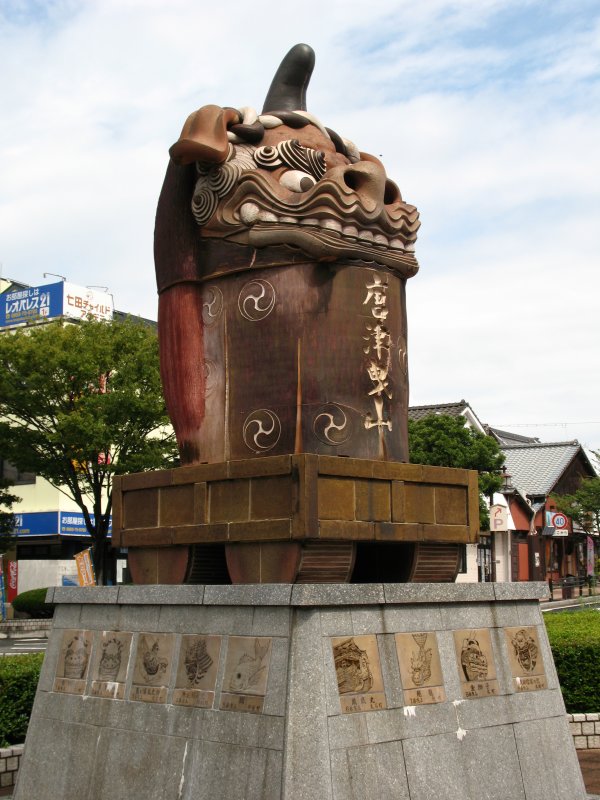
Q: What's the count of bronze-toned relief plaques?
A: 9